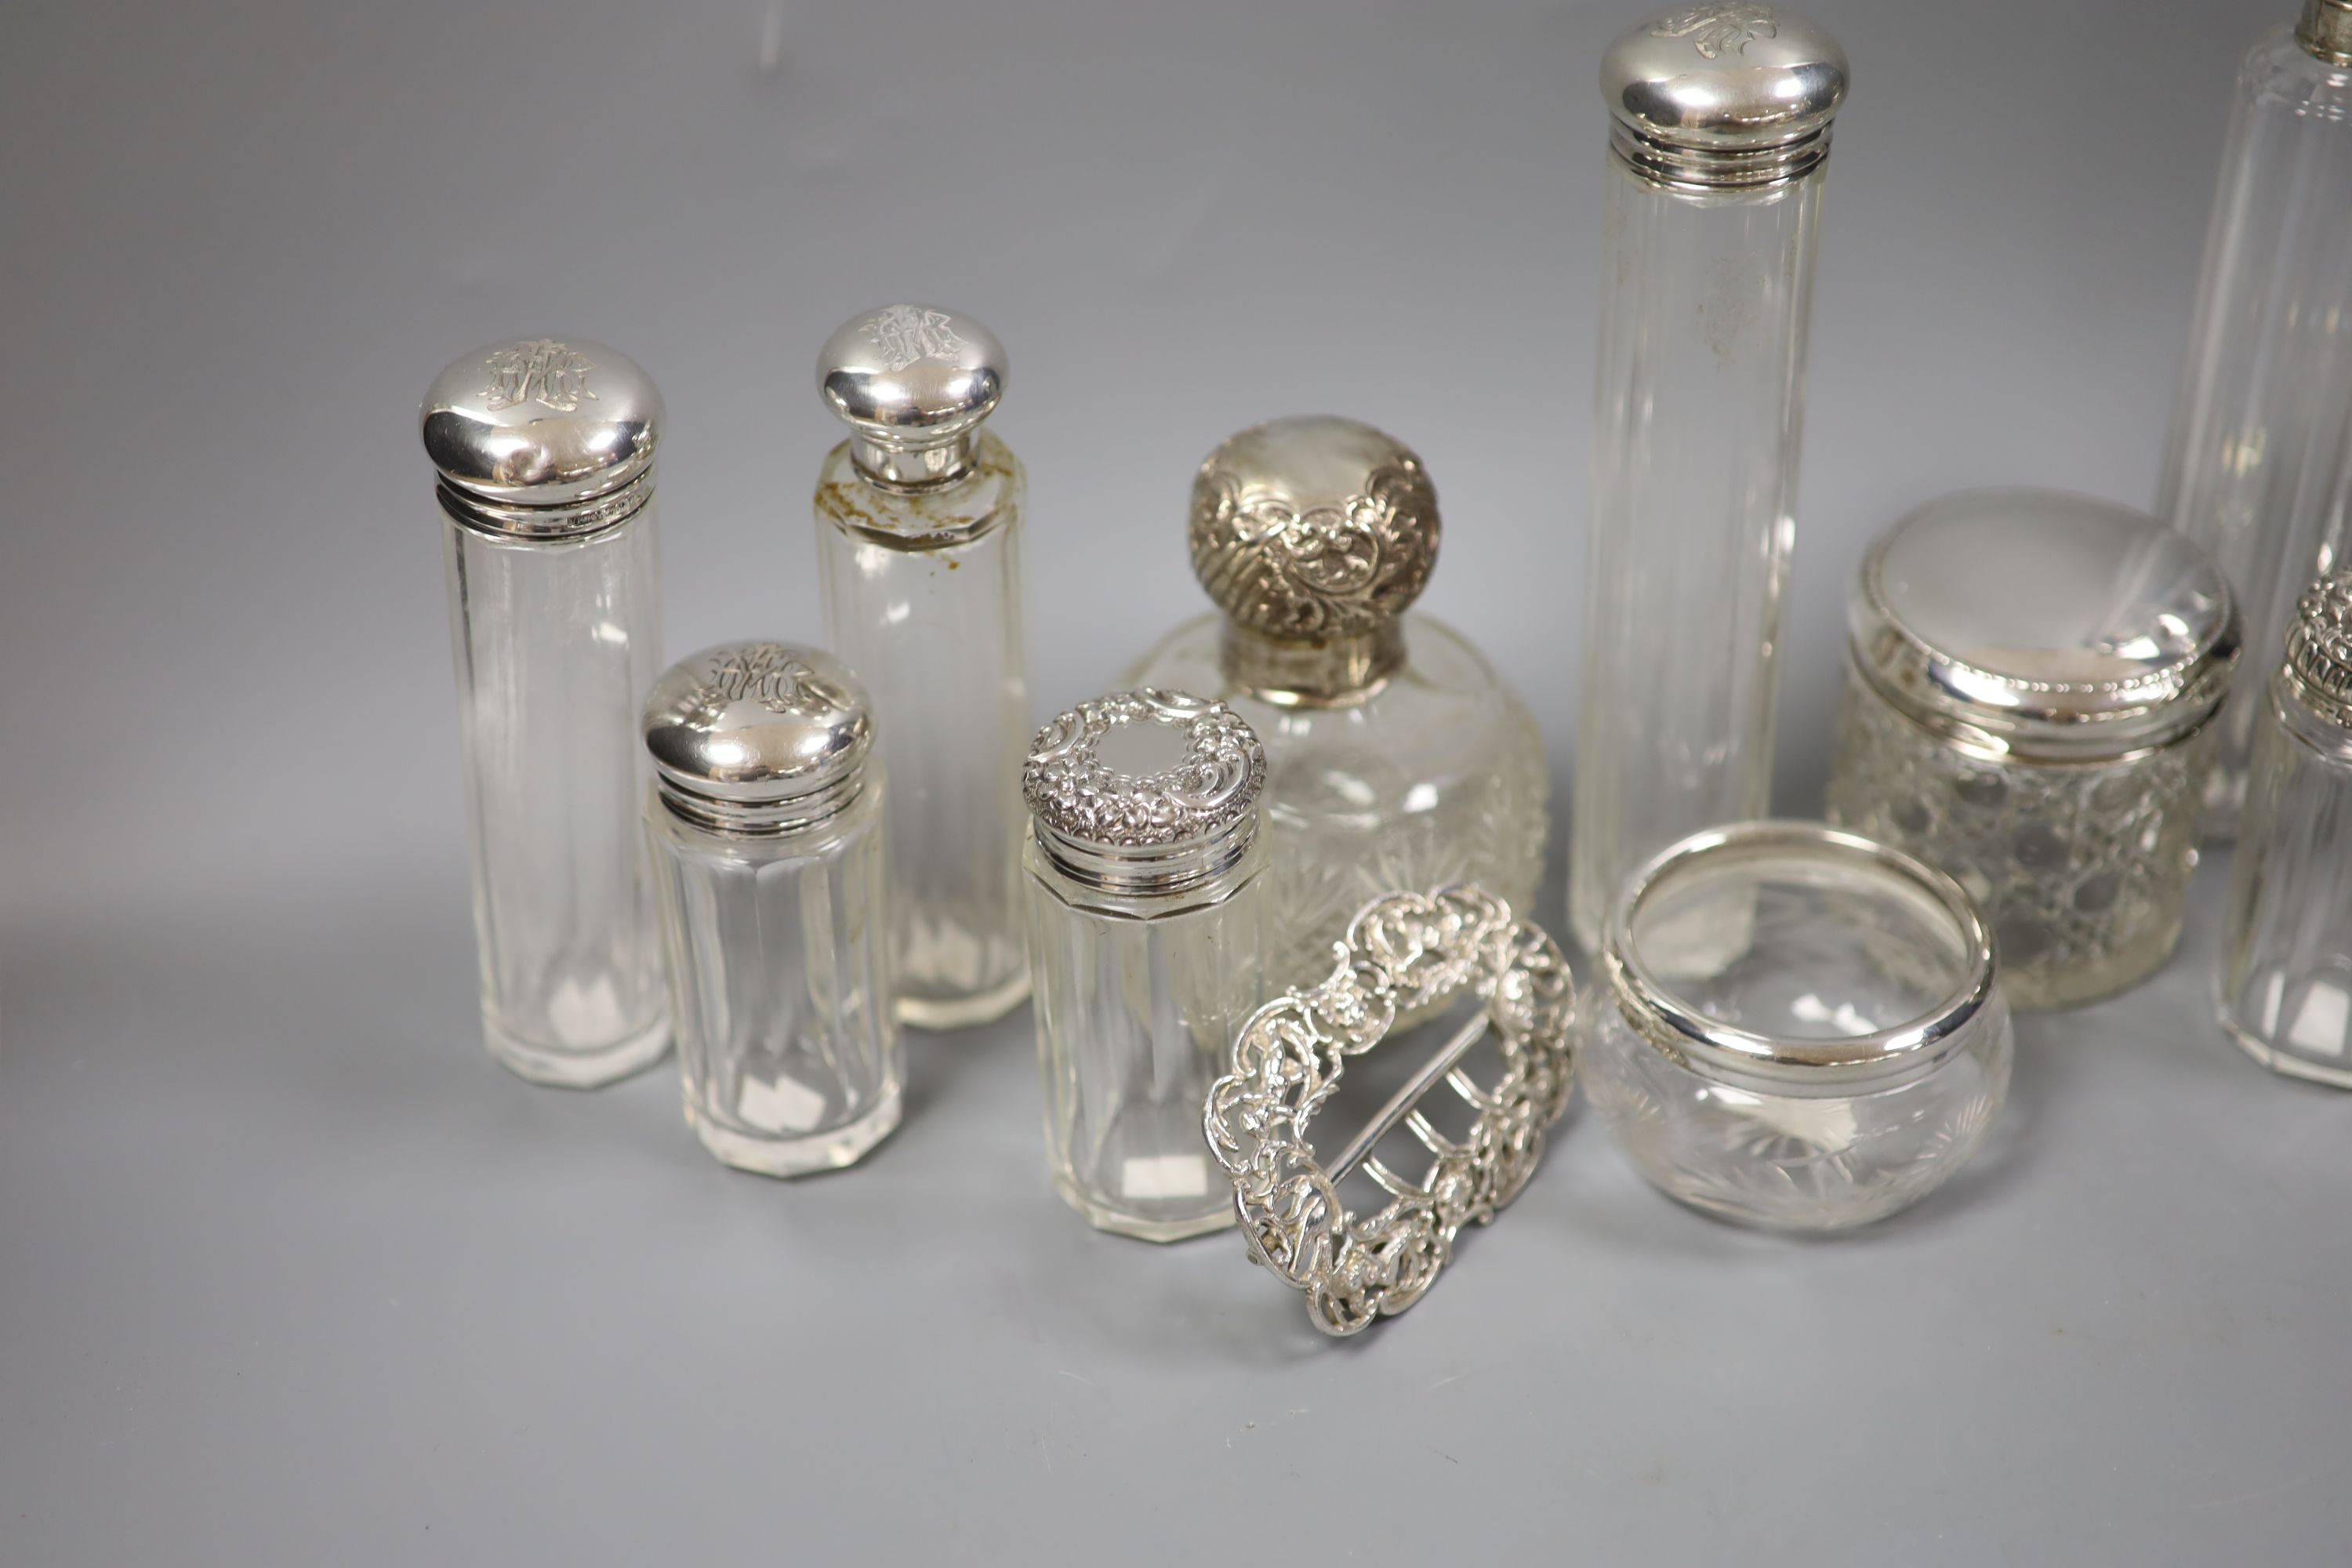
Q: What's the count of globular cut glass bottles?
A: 1